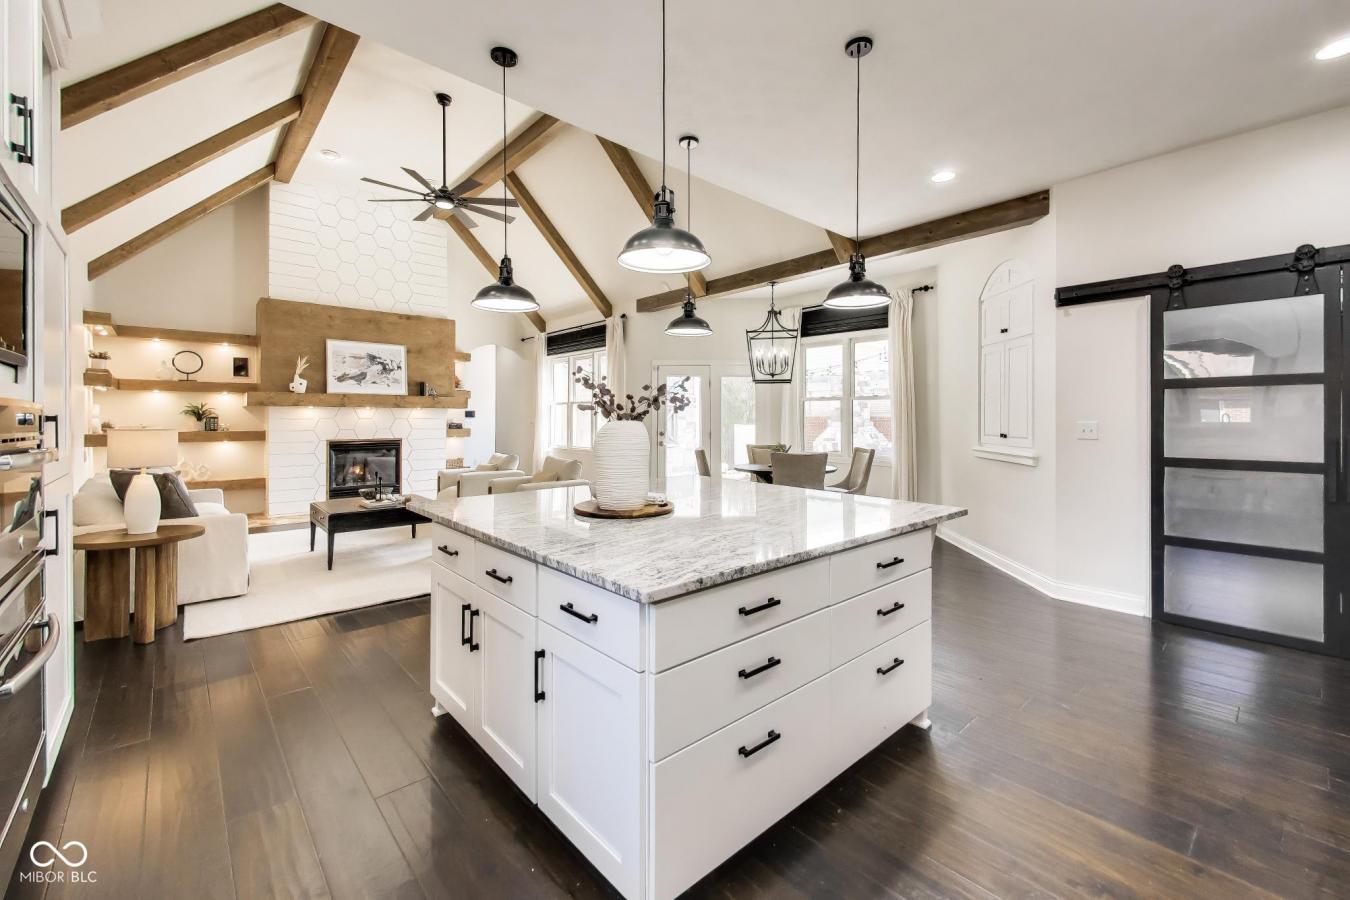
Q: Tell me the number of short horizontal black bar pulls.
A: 9